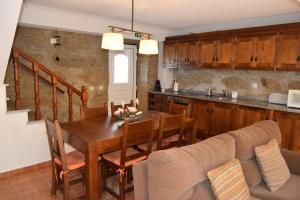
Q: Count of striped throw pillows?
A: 2